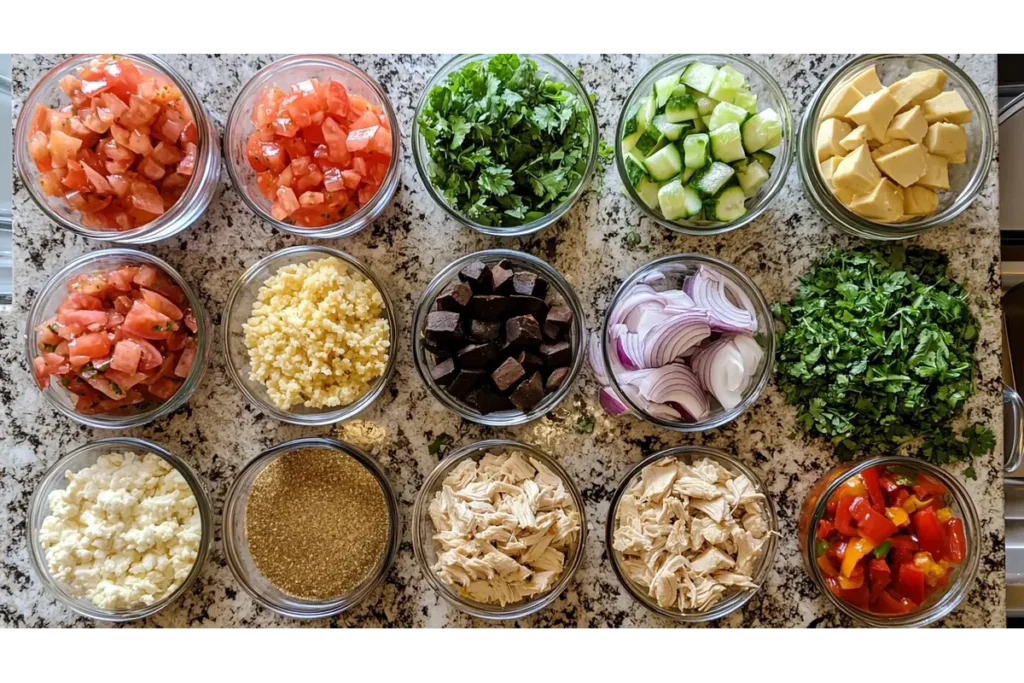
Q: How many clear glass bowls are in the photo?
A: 14